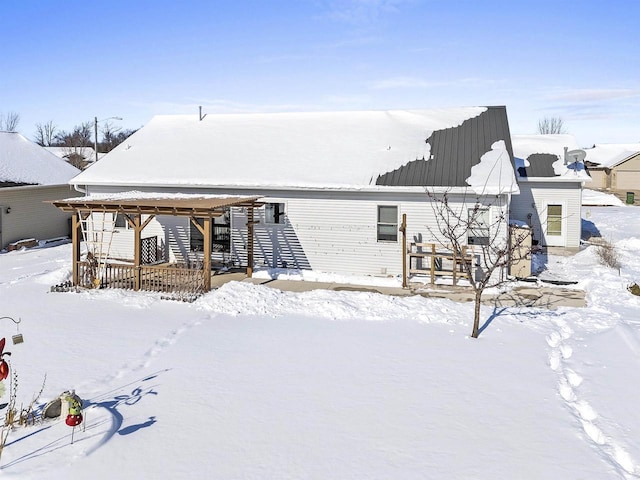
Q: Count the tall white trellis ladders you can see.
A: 1